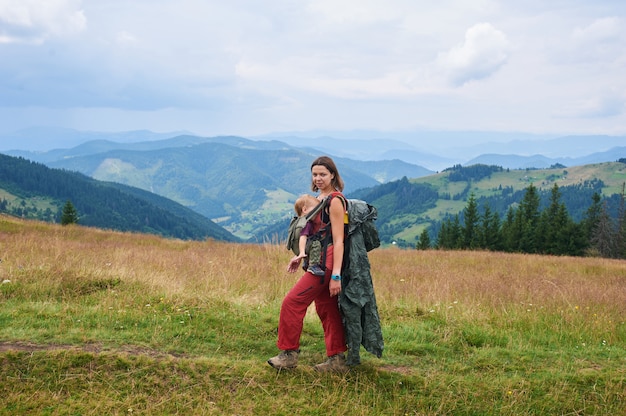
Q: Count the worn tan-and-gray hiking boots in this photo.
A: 2